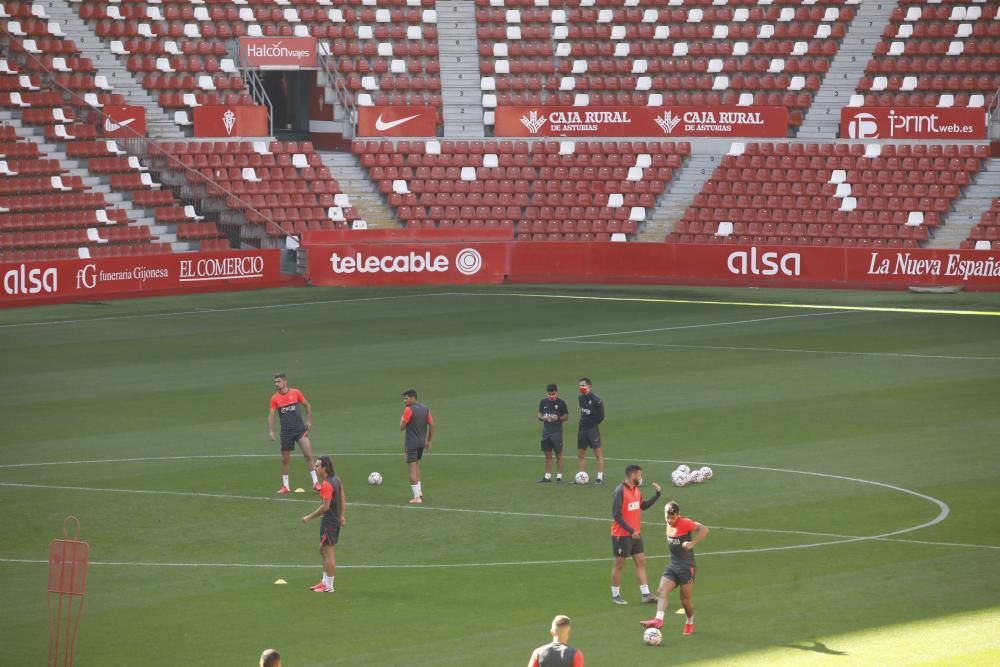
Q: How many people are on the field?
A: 9